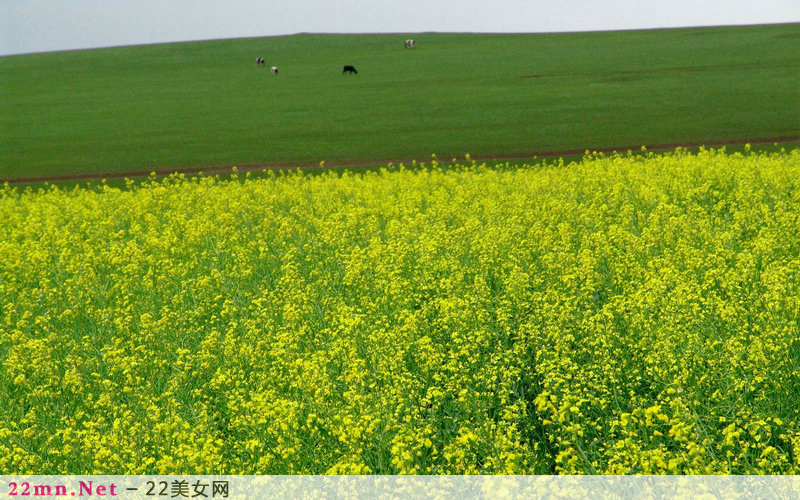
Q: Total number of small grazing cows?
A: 4